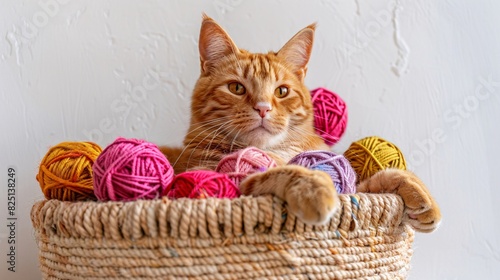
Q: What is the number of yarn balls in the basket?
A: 7